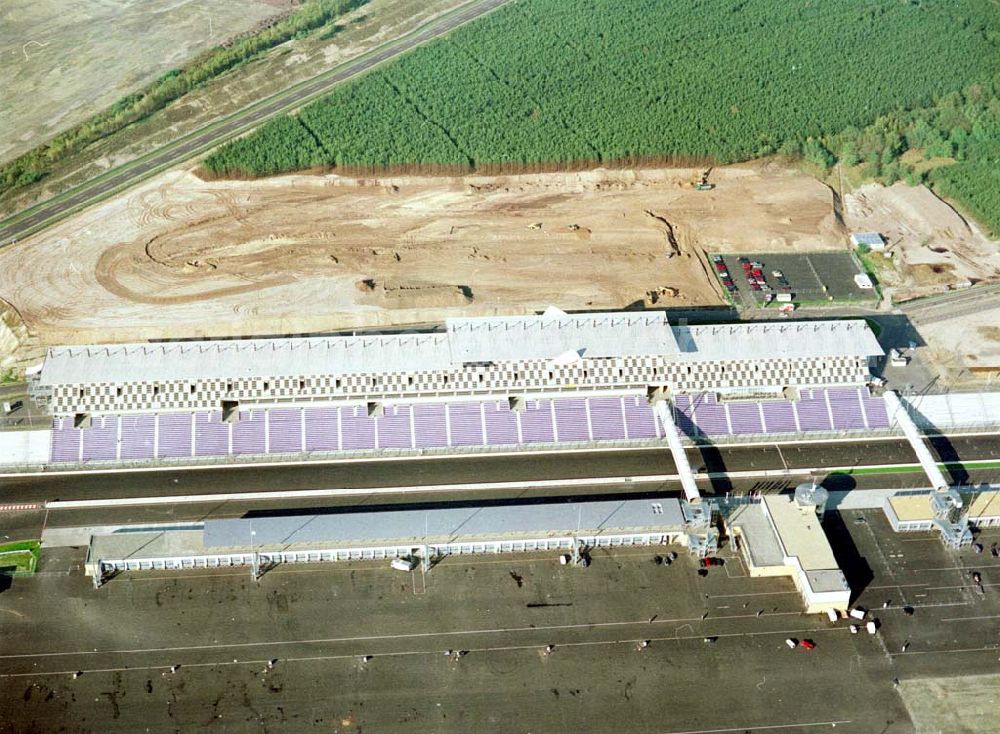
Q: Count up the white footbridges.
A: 2